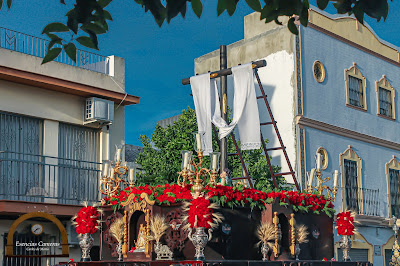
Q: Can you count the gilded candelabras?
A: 3